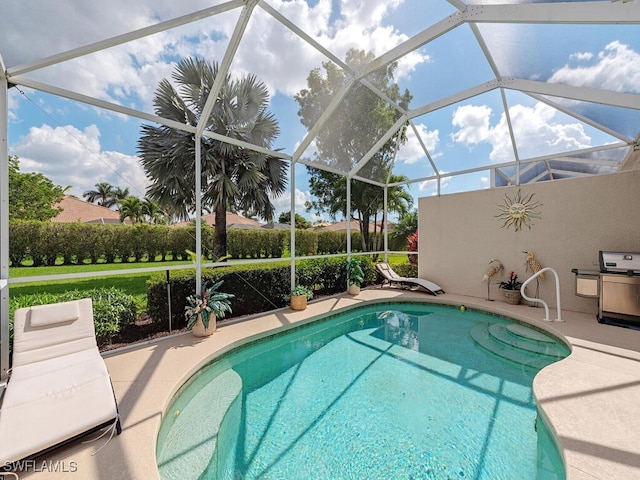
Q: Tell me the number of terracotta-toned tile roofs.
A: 3